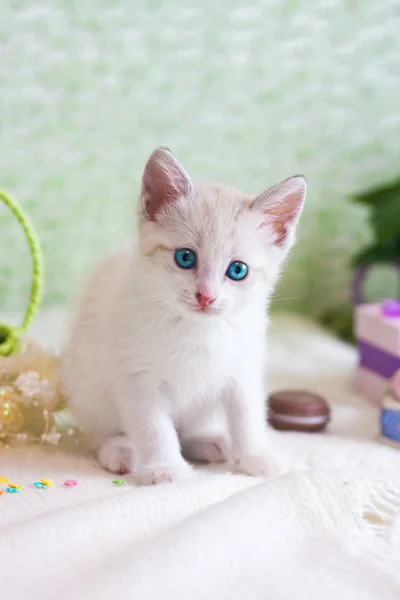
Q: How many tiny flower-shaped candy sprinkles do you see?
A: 8